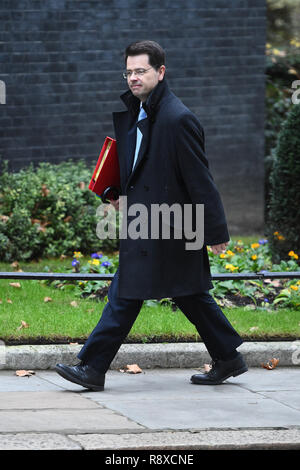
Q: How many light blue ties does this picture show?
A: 1